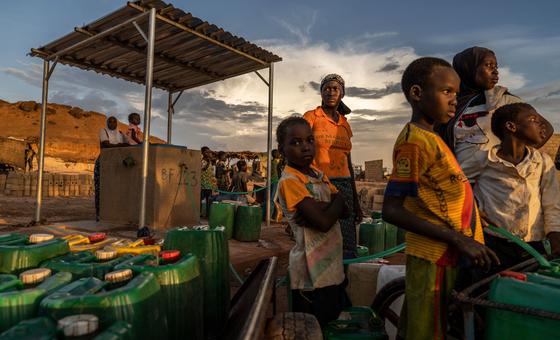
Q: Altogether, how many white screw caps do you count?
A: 5